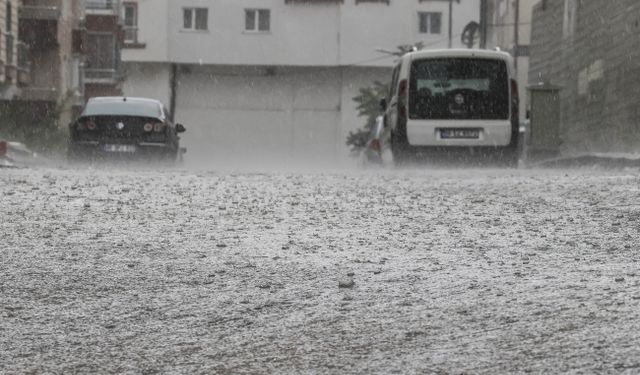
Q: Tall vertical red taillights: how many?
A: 2